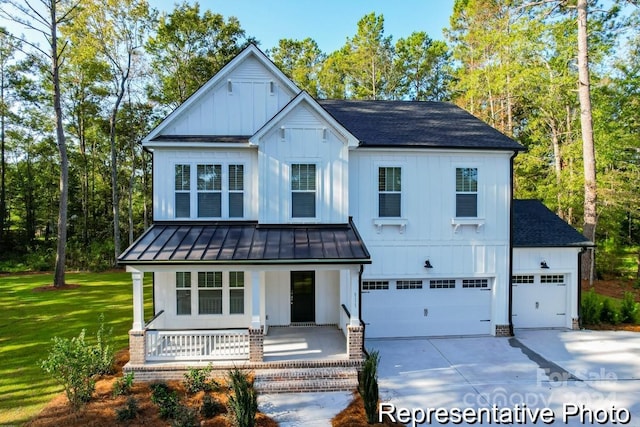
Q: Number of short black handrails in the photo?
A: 2